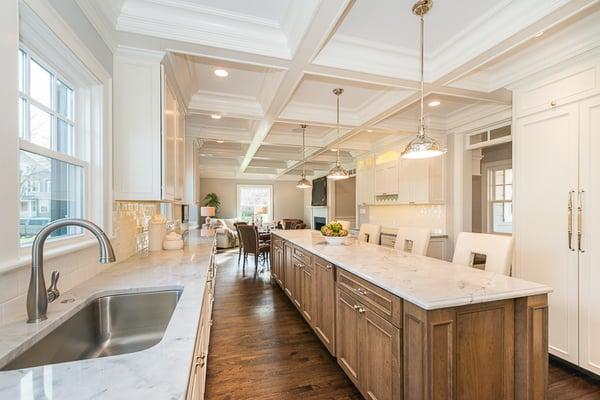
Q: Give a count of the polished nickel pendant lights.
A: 3